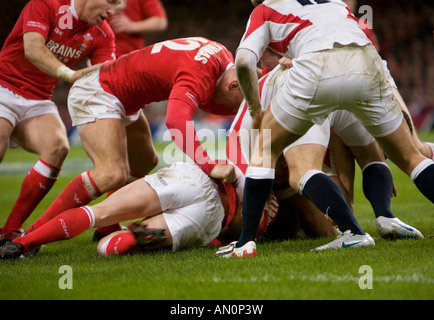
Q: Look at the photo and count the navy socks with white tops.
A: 4